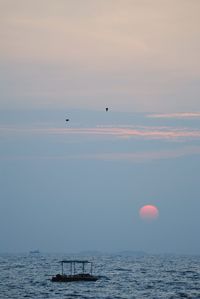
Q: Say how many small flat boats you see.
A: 1